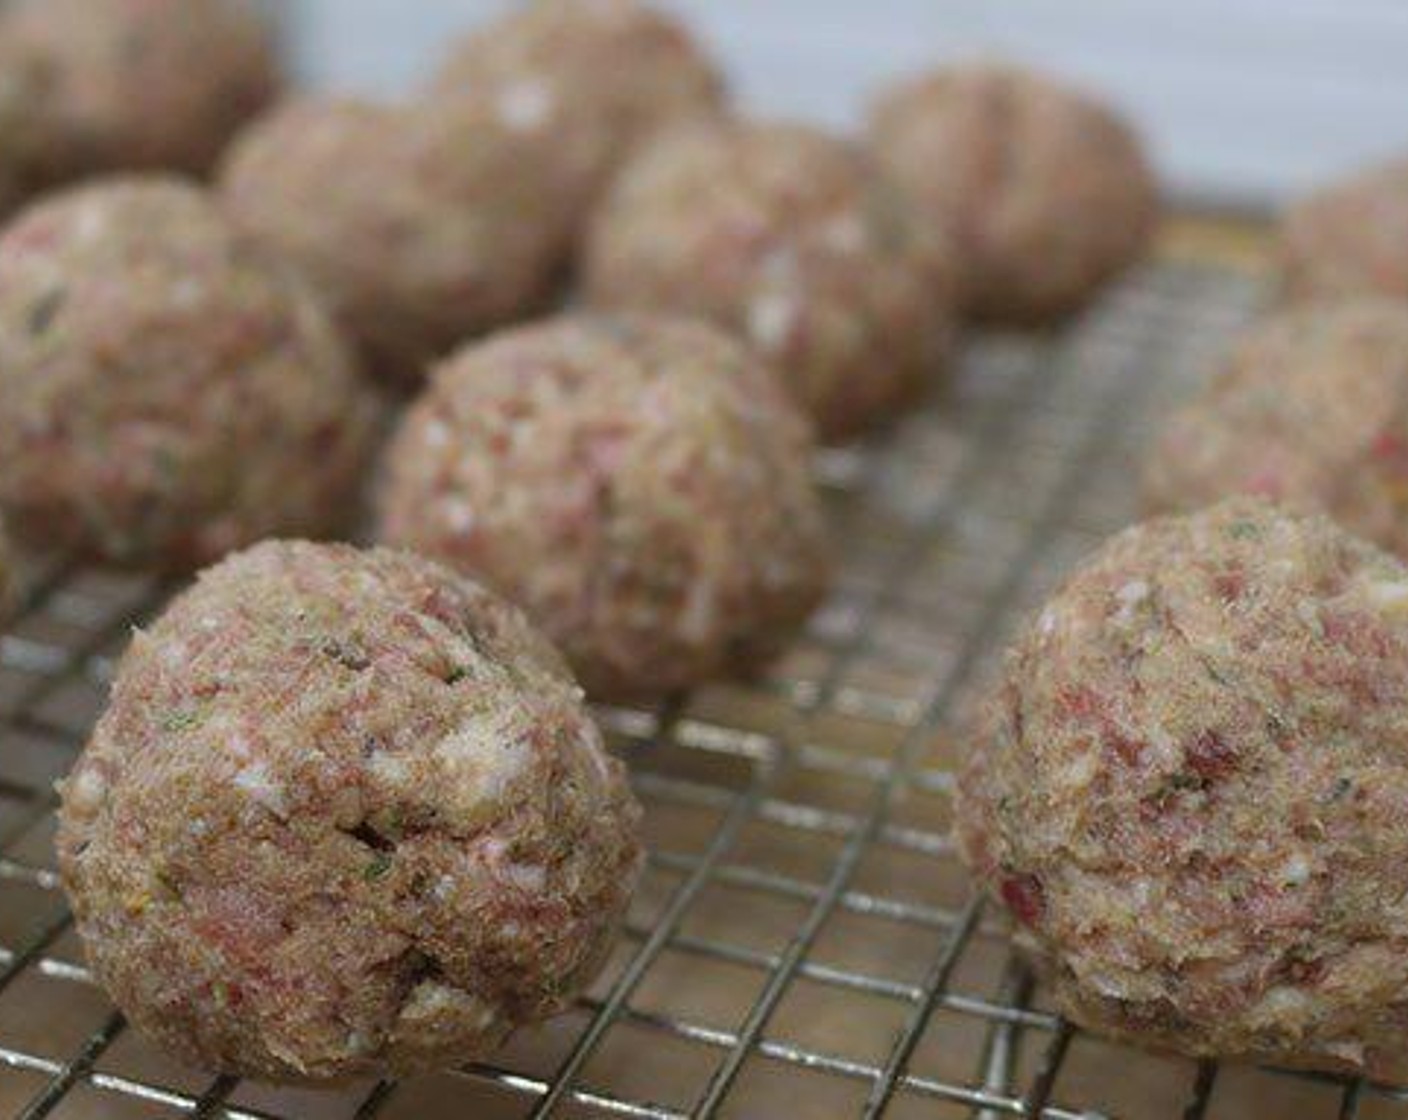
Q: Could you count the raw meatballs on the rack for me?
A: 11